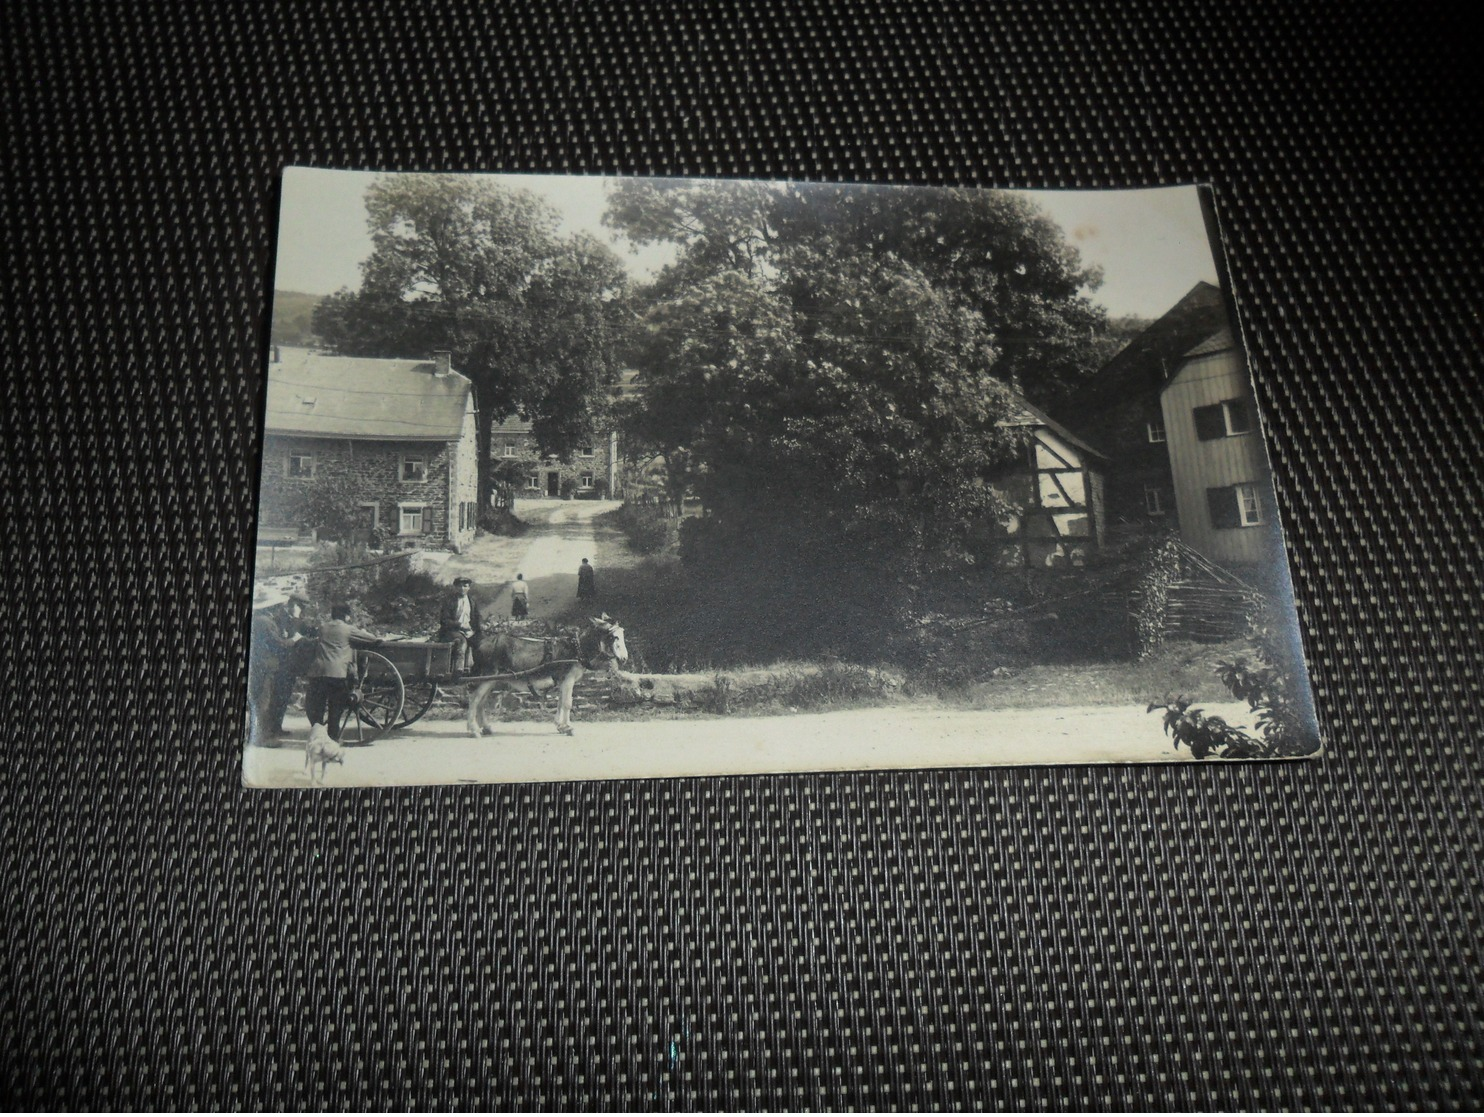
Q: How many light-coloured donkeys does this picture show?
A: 1